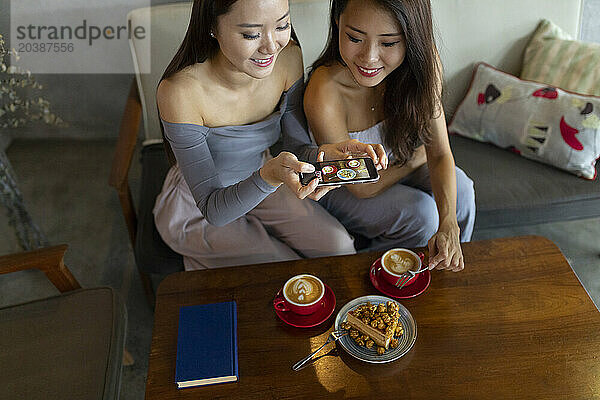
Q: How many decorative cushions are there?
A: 2